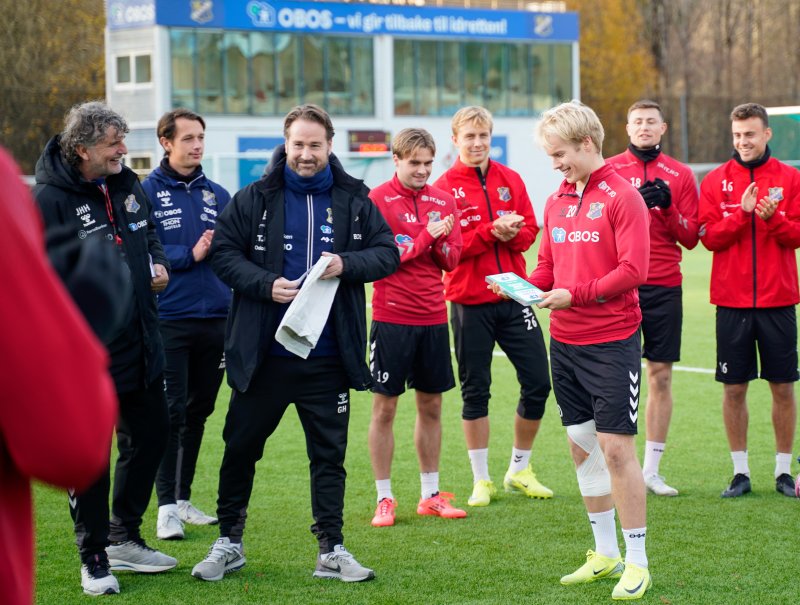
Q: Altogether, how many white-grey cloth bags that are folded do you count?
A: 1